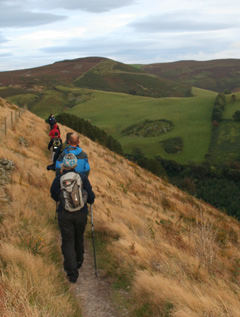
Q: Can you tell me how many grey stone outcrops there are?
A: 2